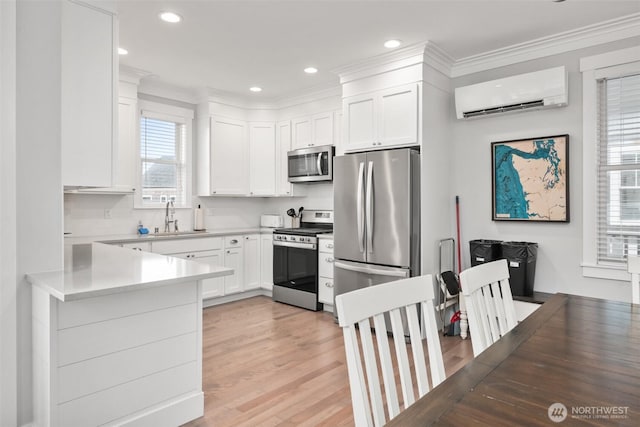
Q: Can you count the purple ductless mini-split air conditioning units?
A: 0